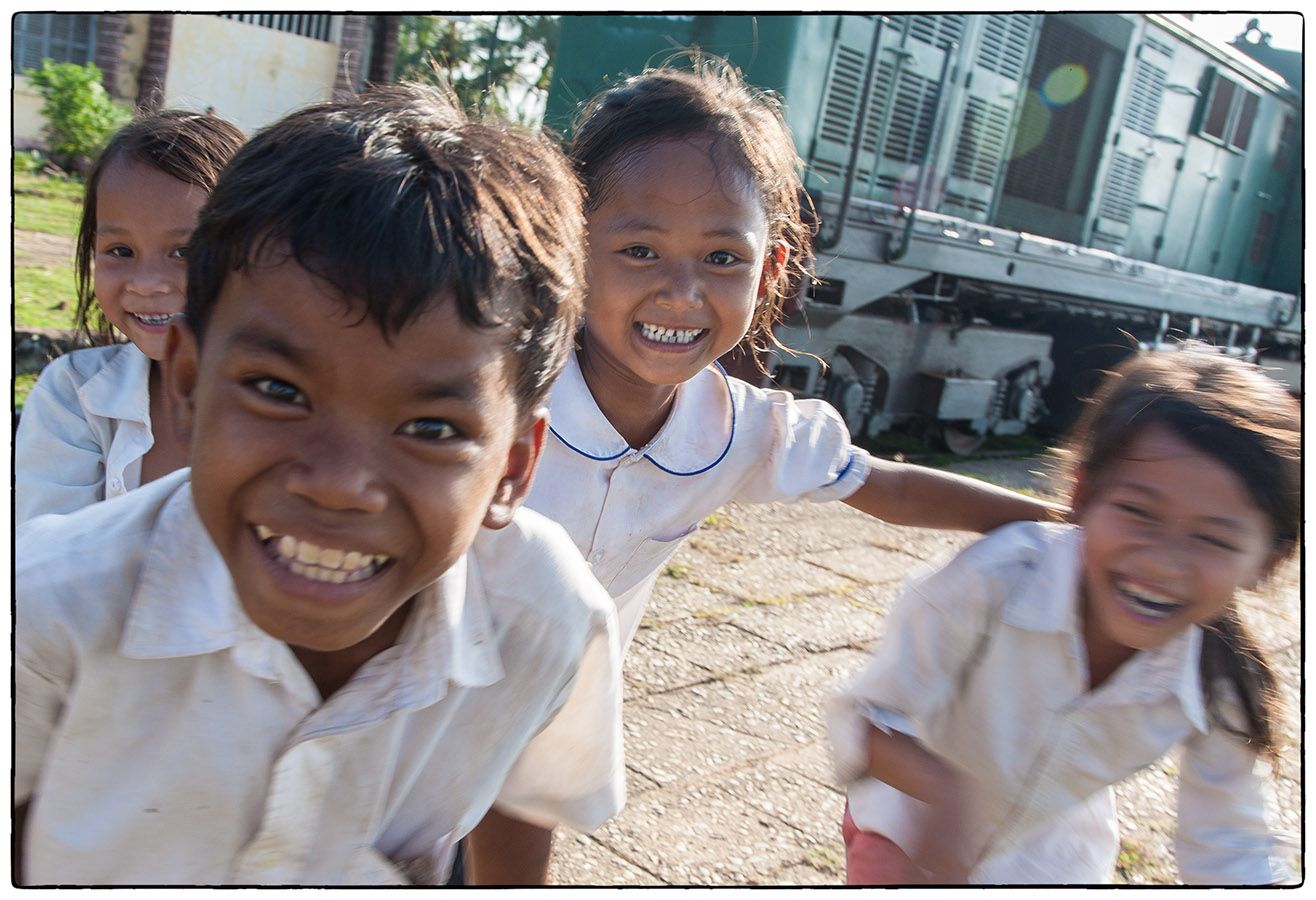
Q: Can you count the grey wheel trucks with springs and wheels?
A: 1